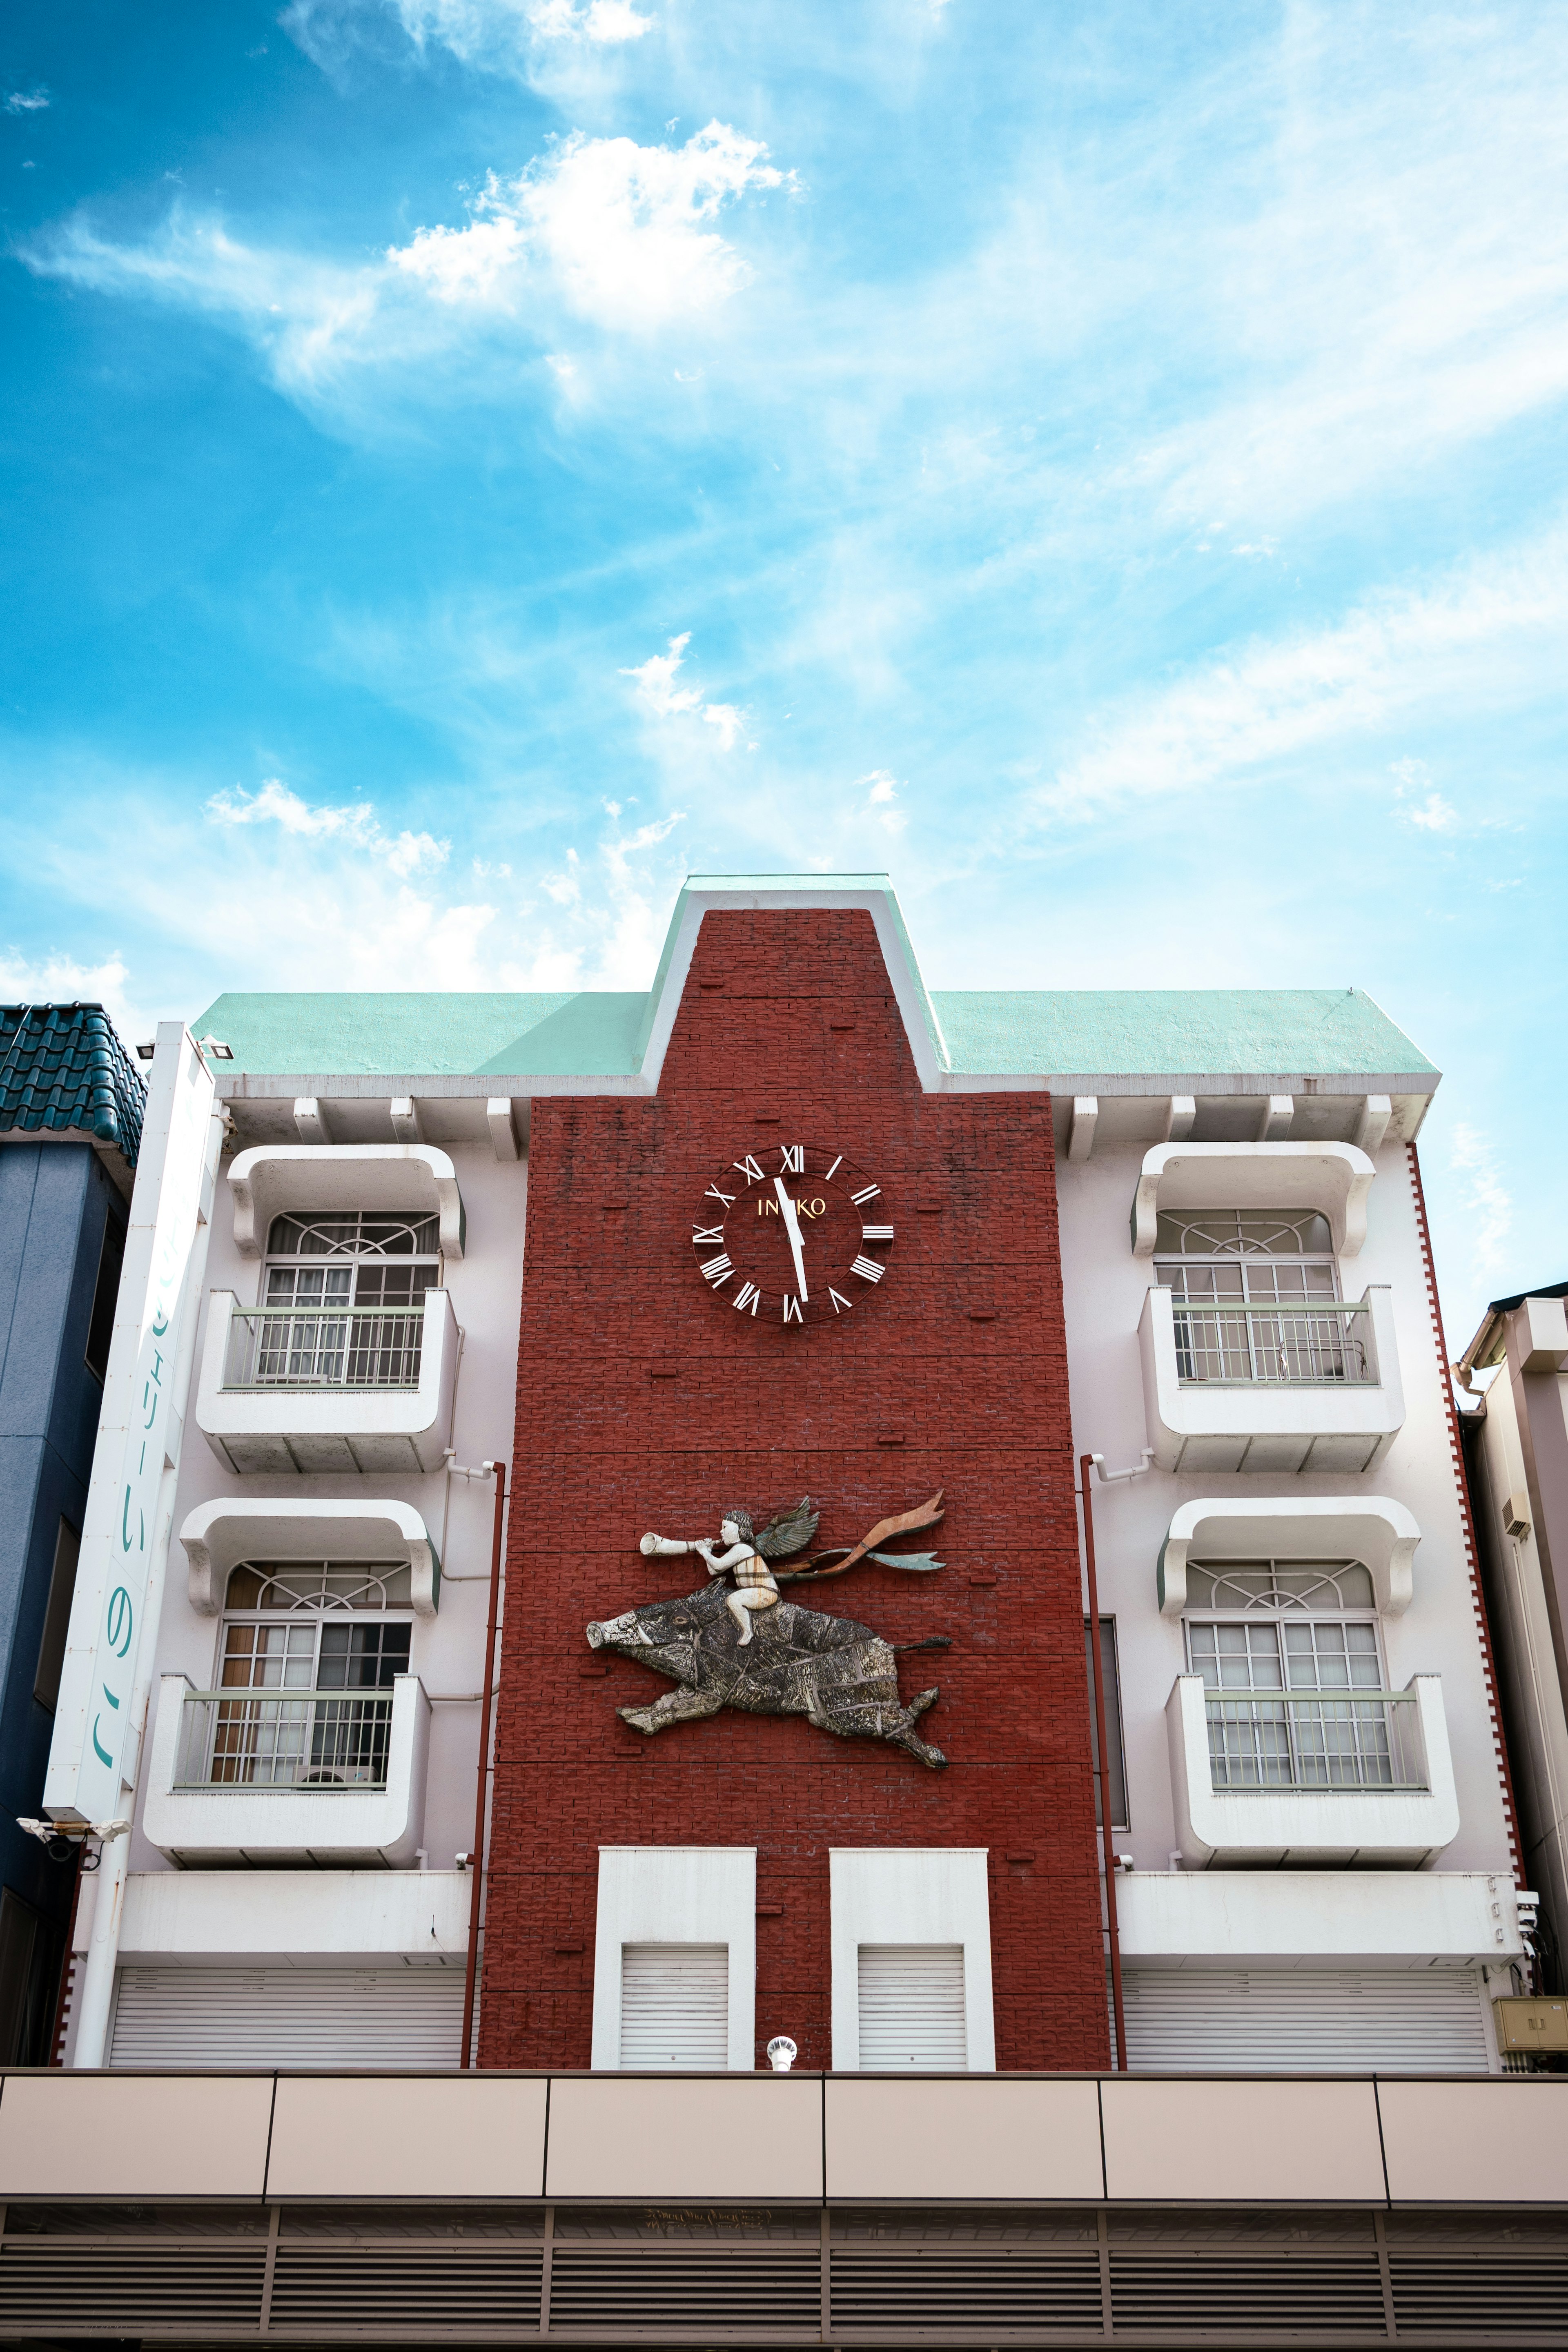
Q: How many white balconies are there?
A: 4